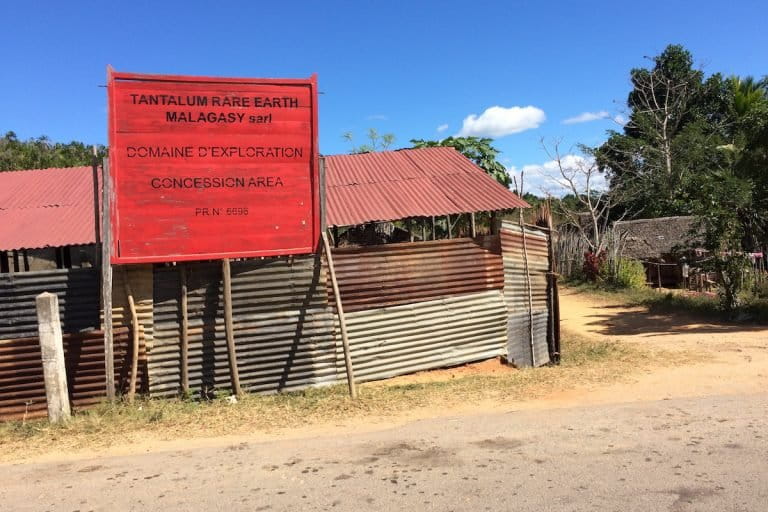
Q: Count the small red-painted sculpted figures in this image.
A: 0